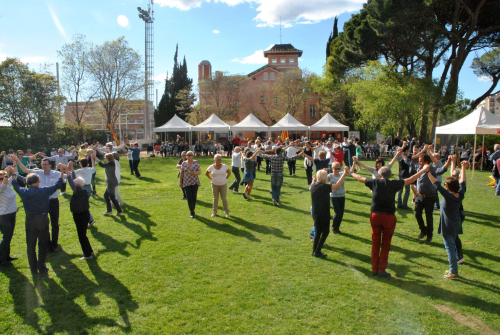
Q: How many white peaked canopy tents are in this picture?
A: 6